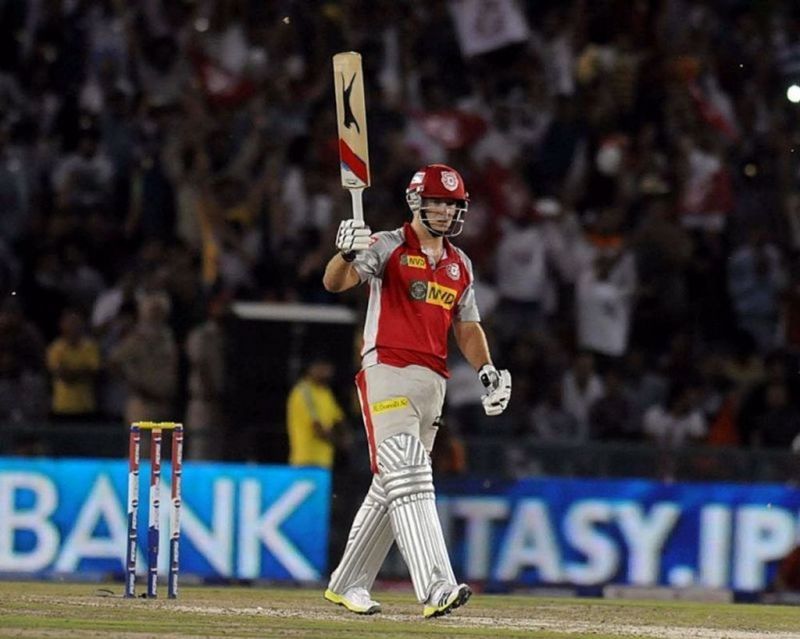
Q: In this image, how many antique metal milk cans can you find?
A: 0